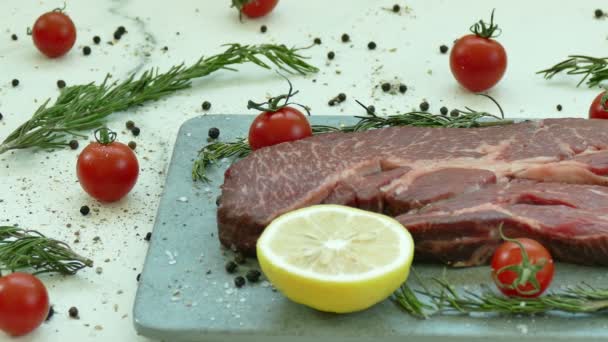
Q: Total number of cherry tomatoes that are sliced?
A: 0